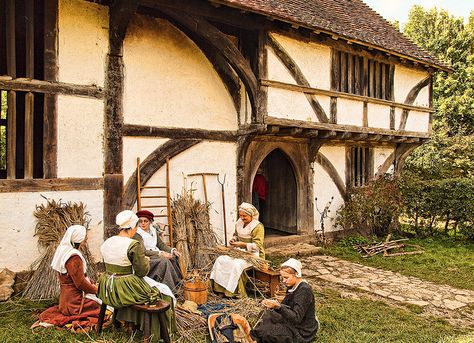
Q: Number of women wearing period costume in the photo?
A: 5